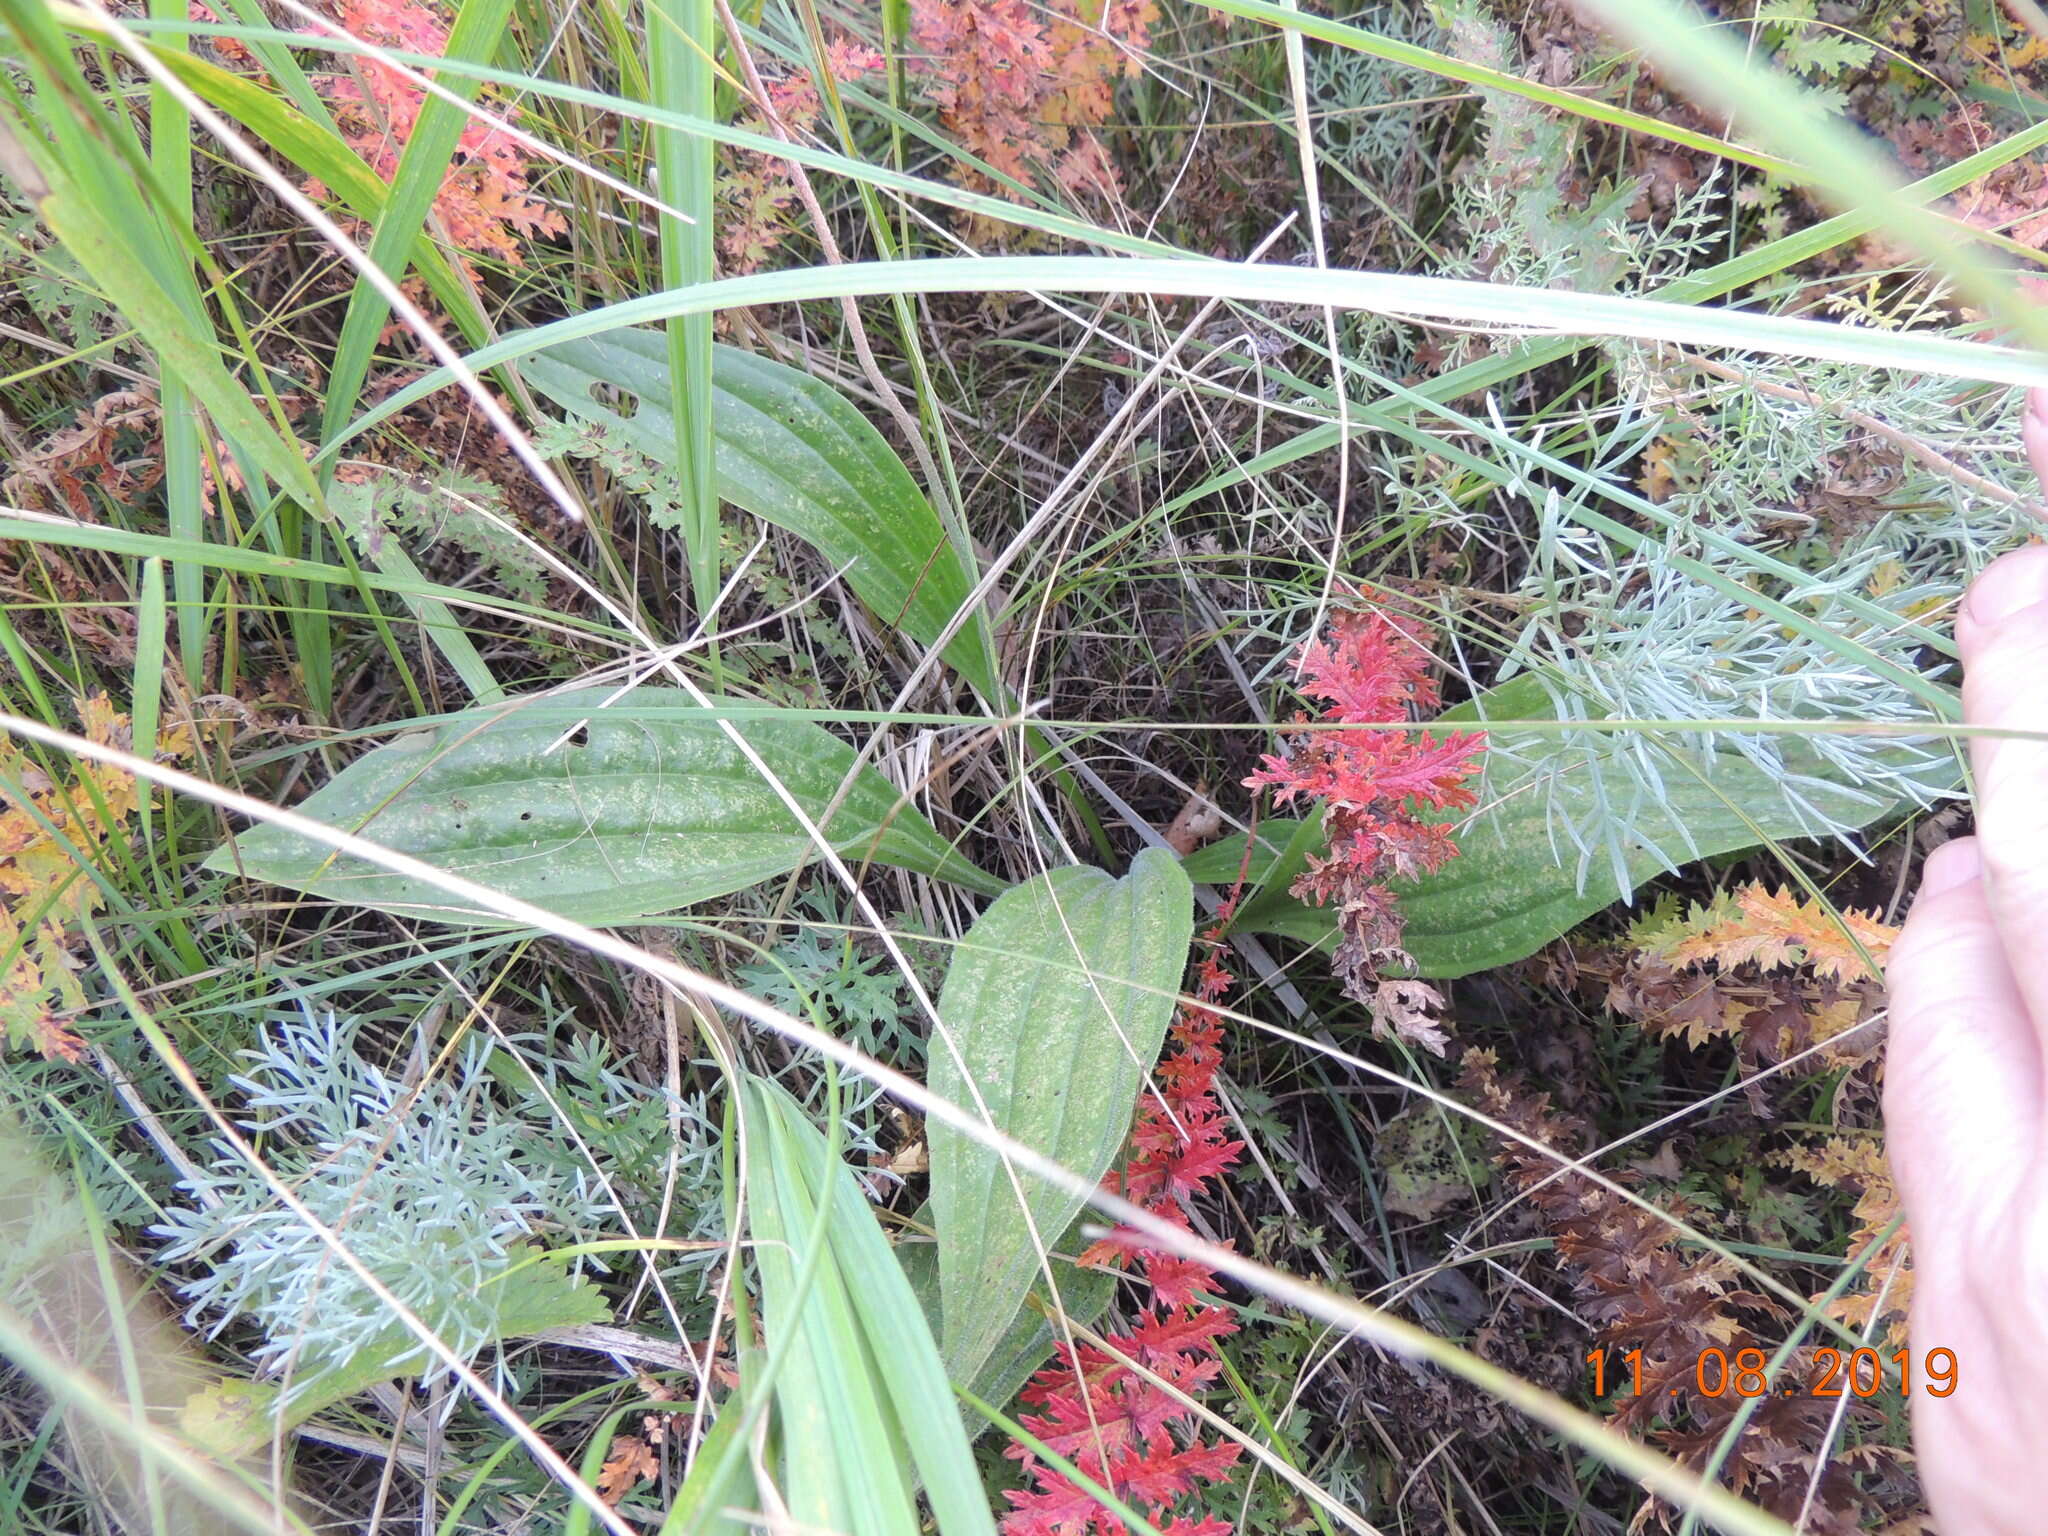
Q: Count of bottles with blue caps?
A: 0